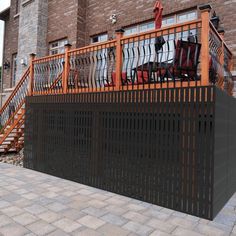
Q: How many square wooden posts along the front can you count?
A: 4